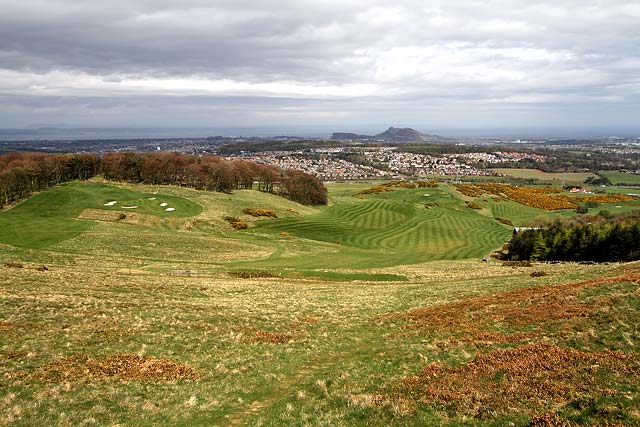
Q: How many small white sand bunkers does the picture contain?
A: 5